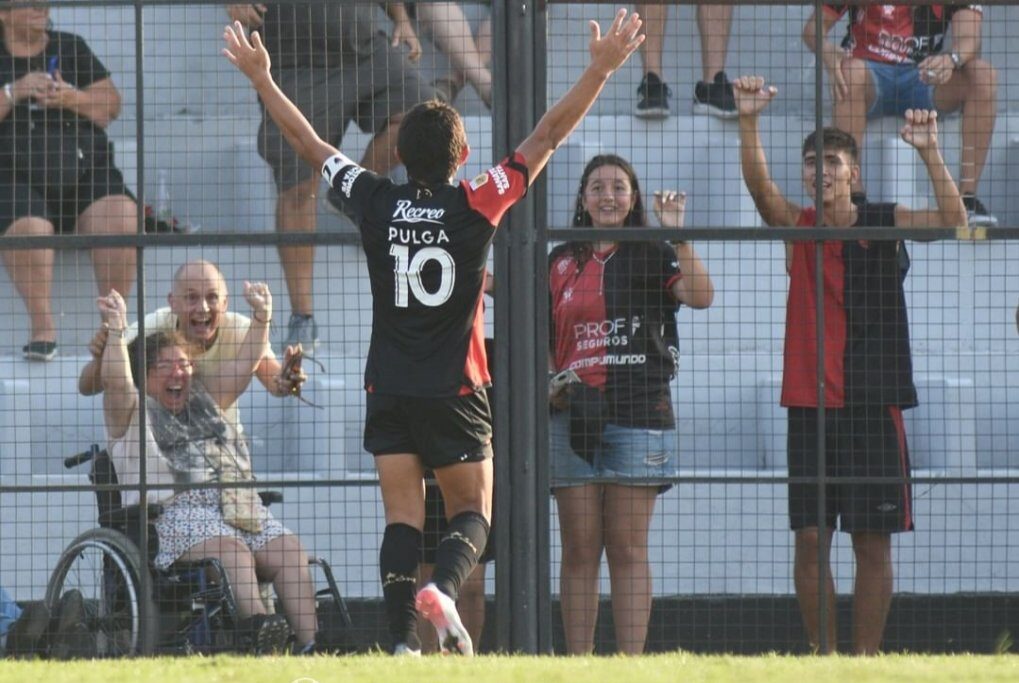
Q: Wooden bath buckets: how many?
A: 0